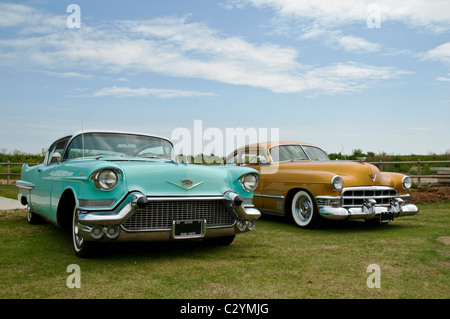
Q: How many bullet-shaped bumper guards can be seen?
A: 4